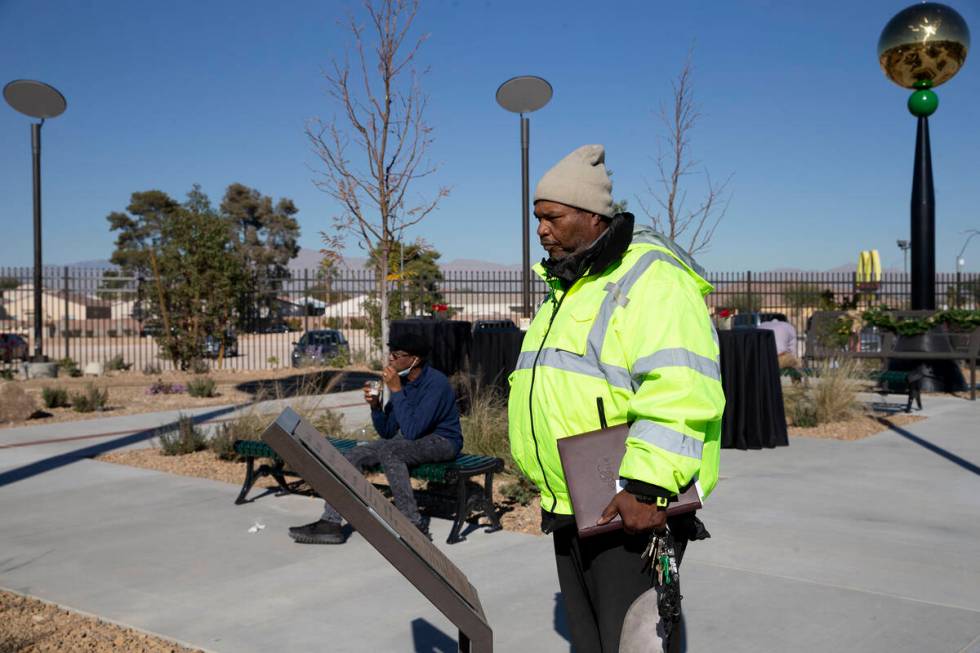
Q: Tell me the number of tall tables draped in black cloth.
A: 3